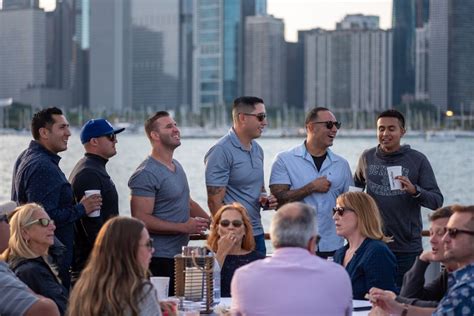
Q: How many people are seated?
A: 8